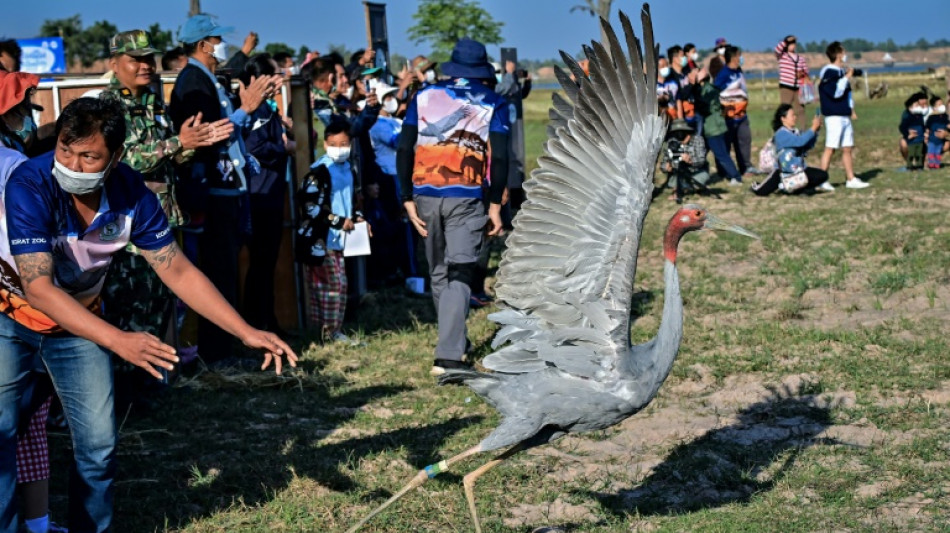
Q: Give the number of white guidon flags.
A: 0